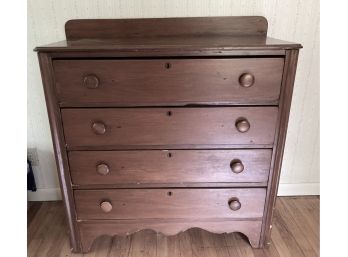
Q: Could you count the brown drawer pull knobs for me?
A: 8